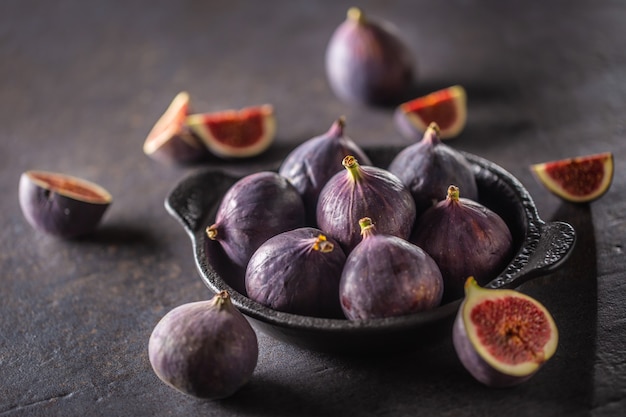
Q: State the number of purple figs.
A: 9